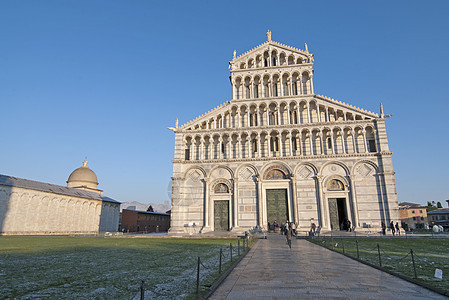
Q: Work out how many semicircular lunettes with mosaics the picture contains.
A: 3